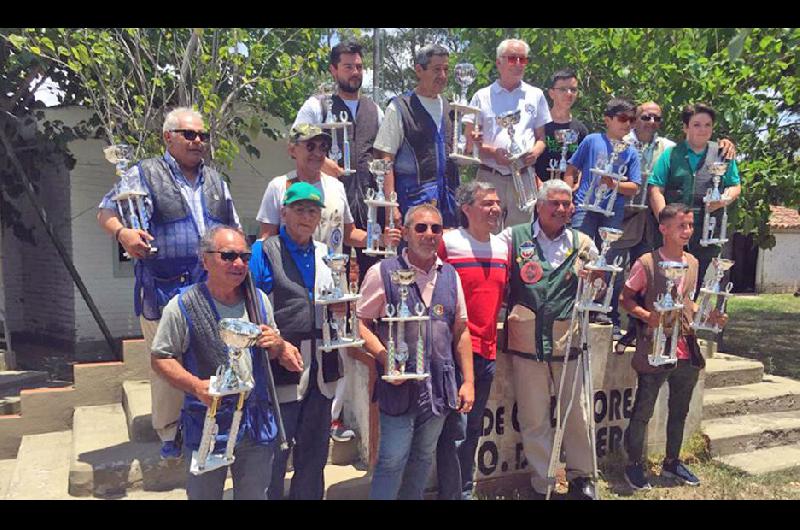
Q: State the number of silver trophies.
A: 15